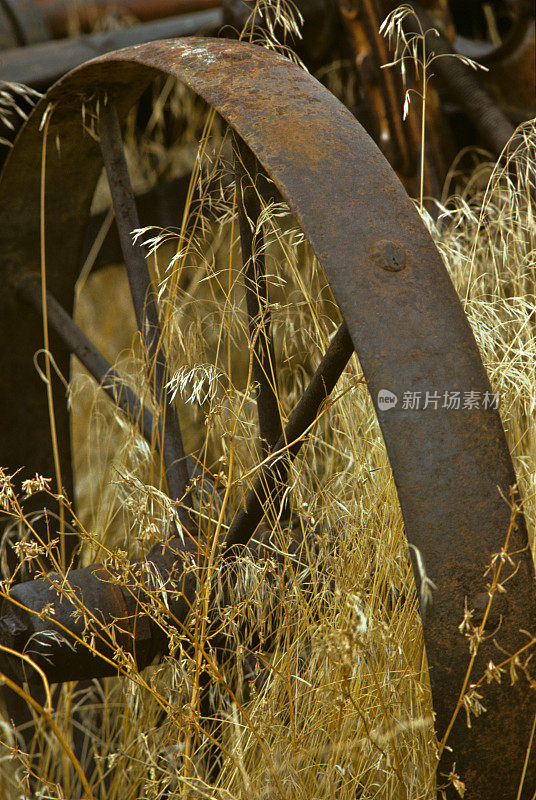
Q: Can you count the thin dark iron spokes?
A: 4